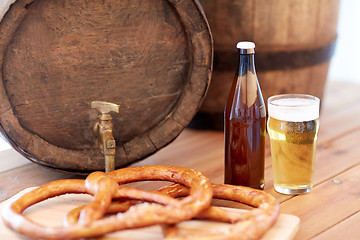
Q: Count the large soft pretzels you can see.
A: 2